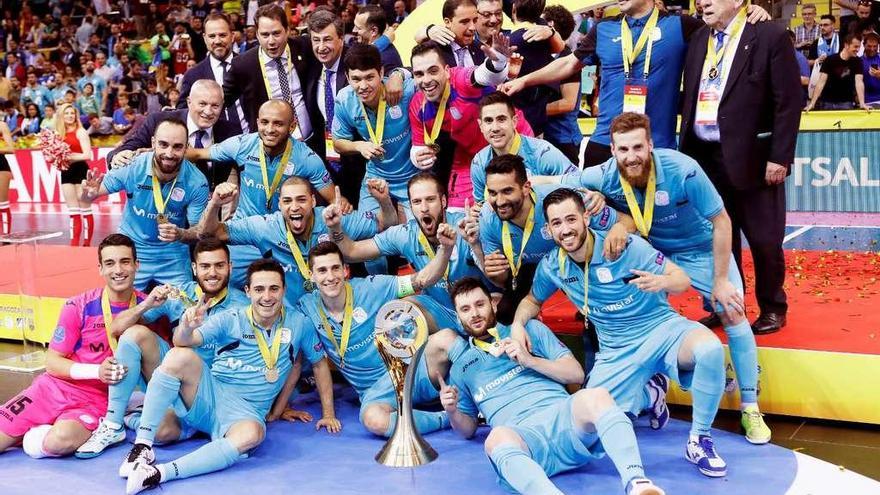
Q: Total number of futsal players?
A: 15